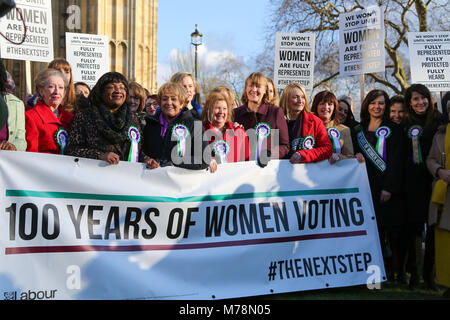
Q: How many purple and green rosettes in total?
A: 9